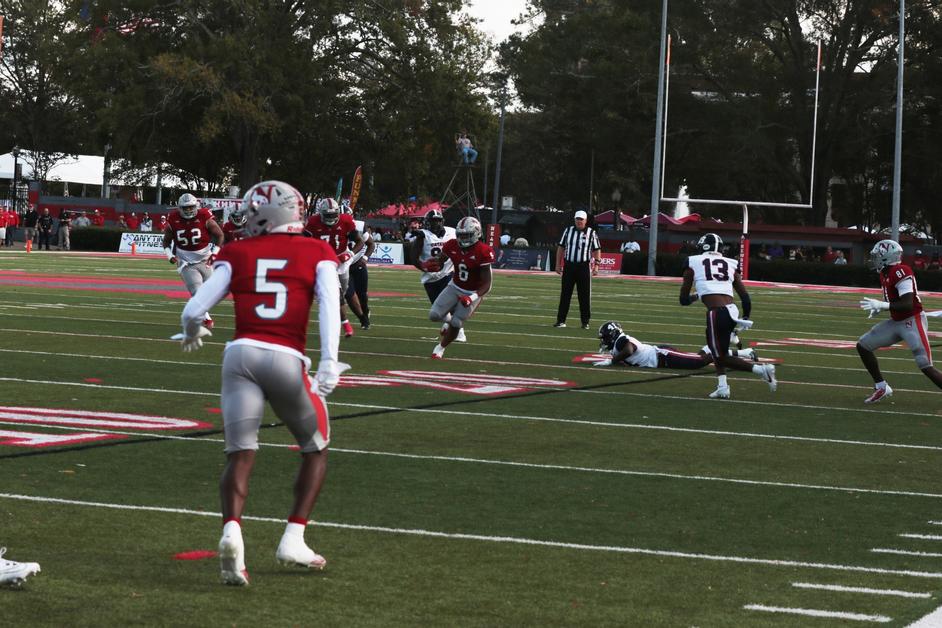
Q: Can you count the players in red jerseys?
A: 6